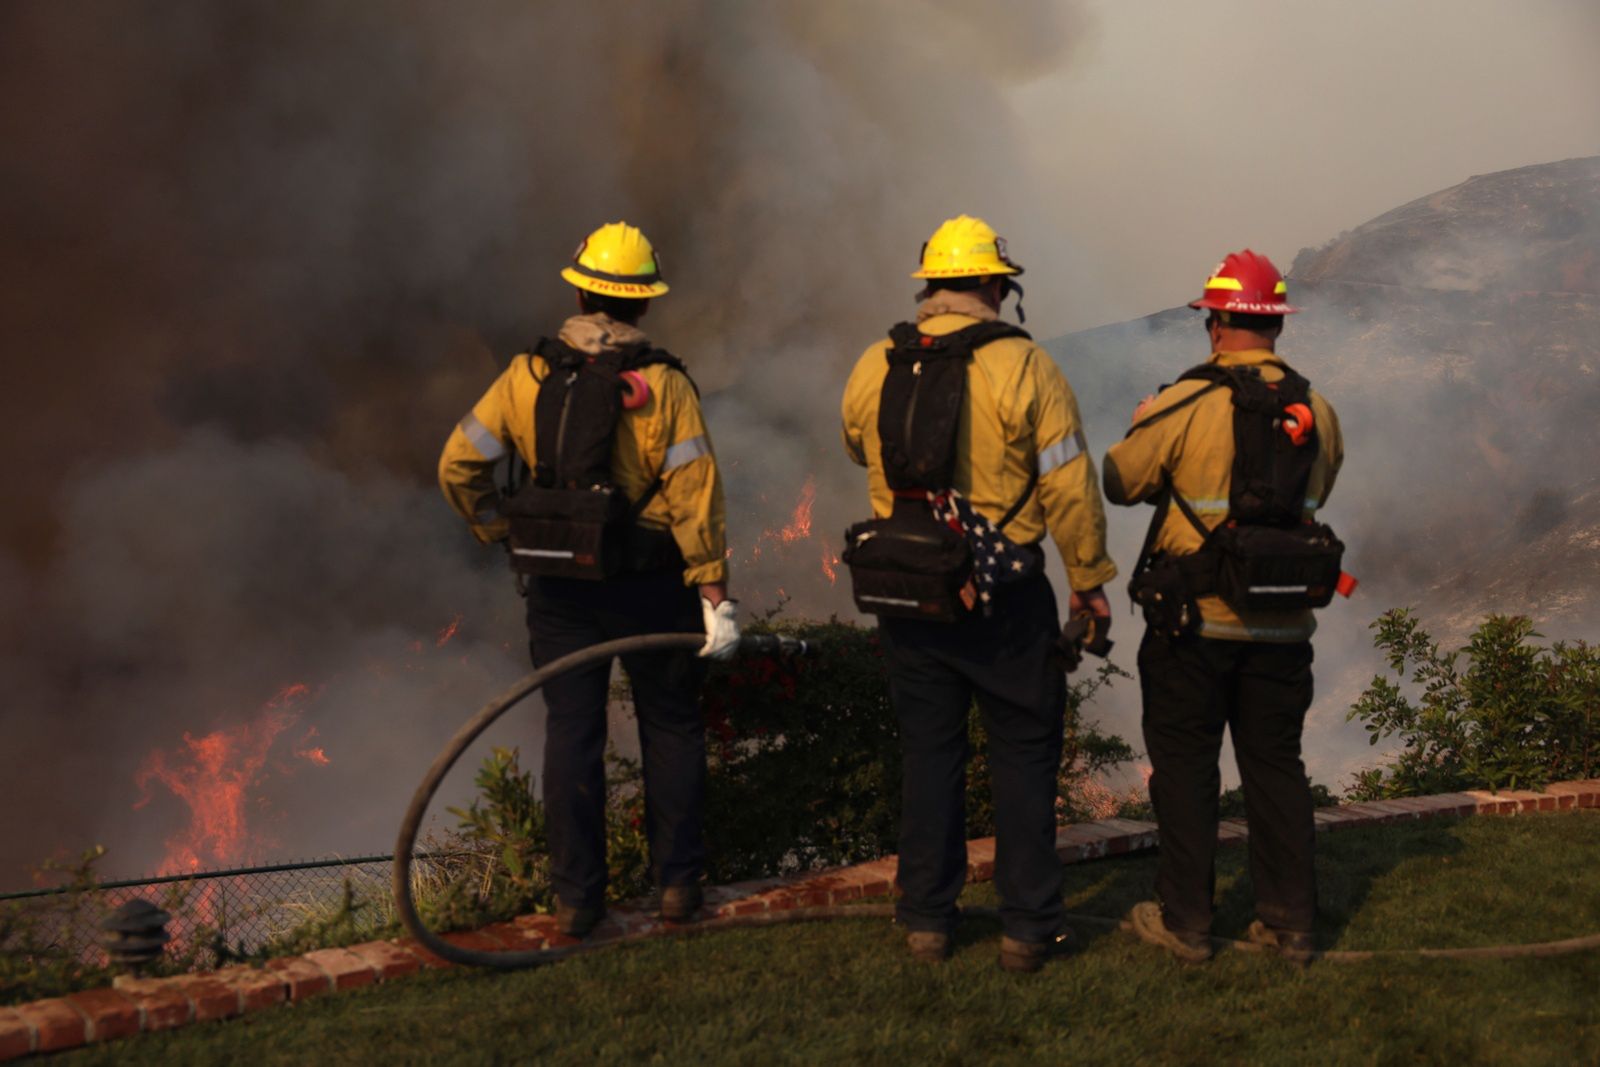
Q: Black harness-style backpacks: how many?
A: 3